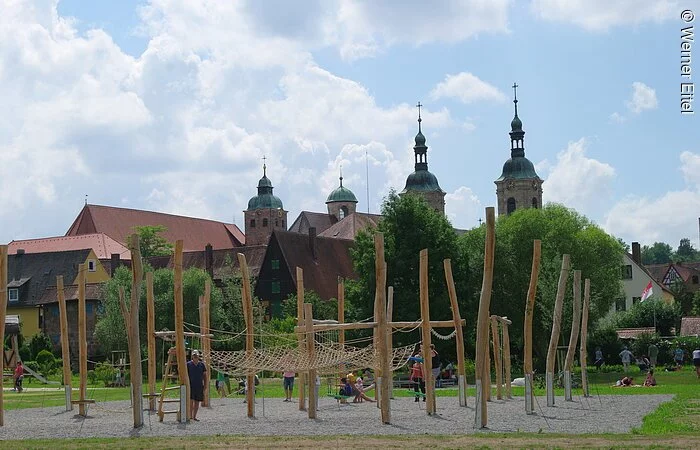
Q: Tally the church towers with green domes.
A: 4